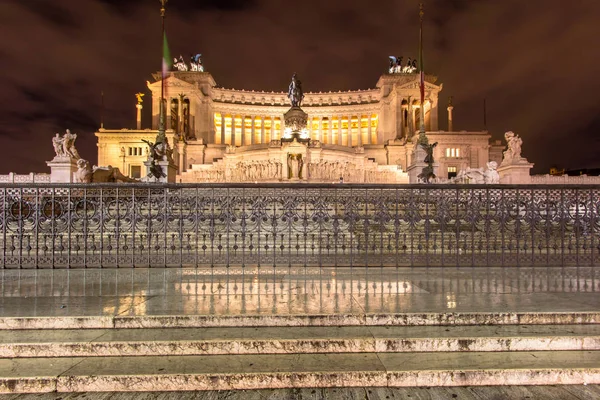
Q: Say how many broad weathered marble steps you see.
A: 3